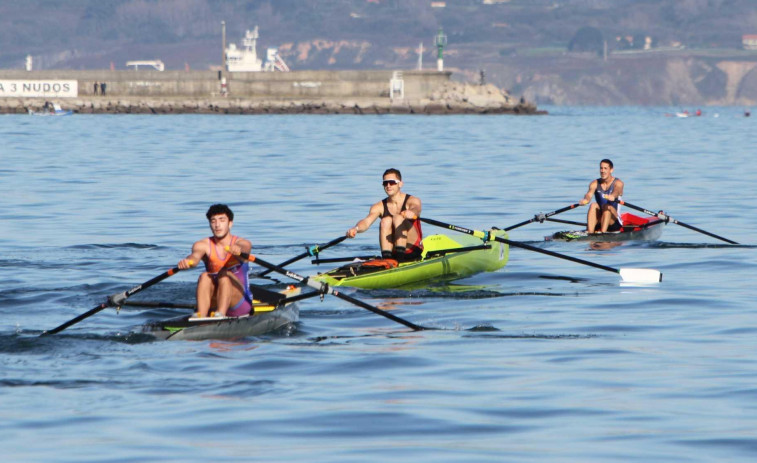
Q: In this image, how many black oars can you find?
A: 6